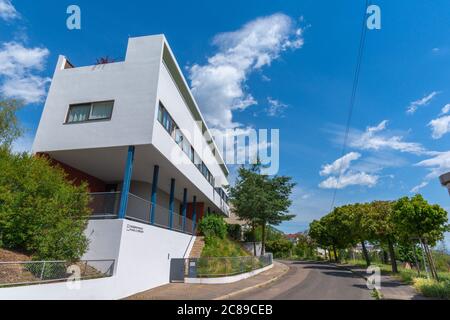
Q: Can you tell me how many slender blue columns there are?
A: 5